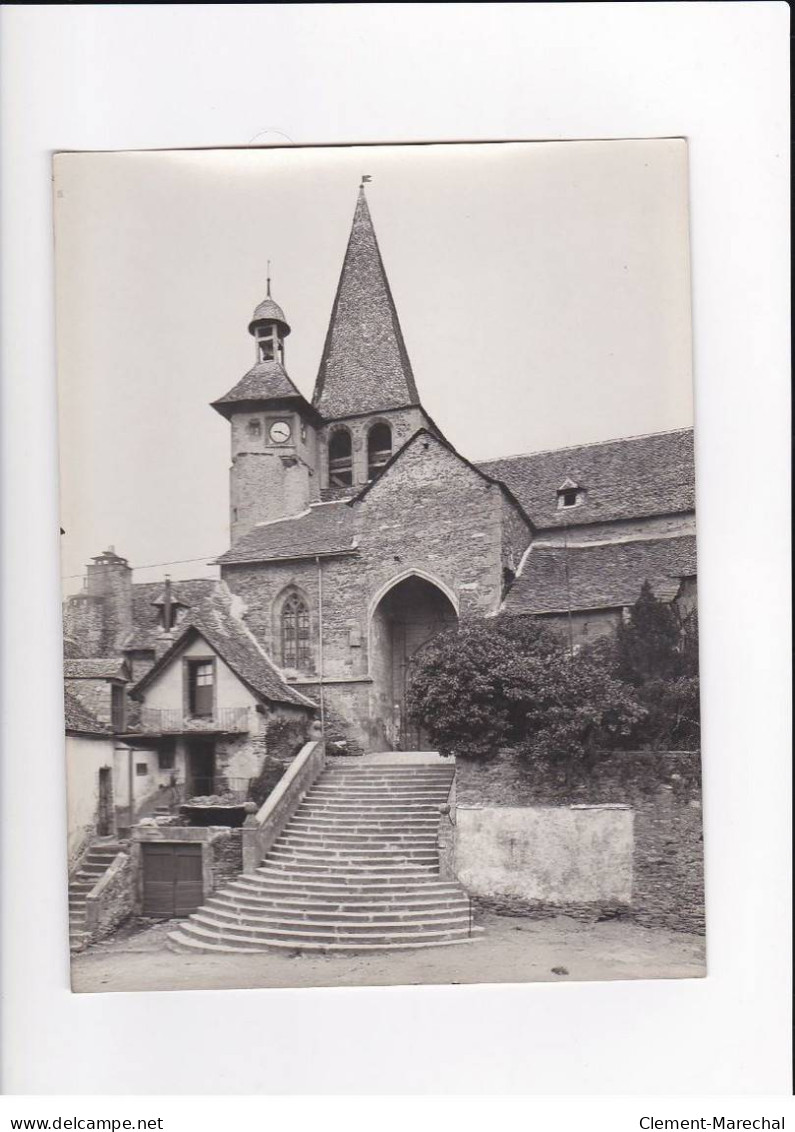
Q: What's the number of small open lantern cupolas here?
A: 1